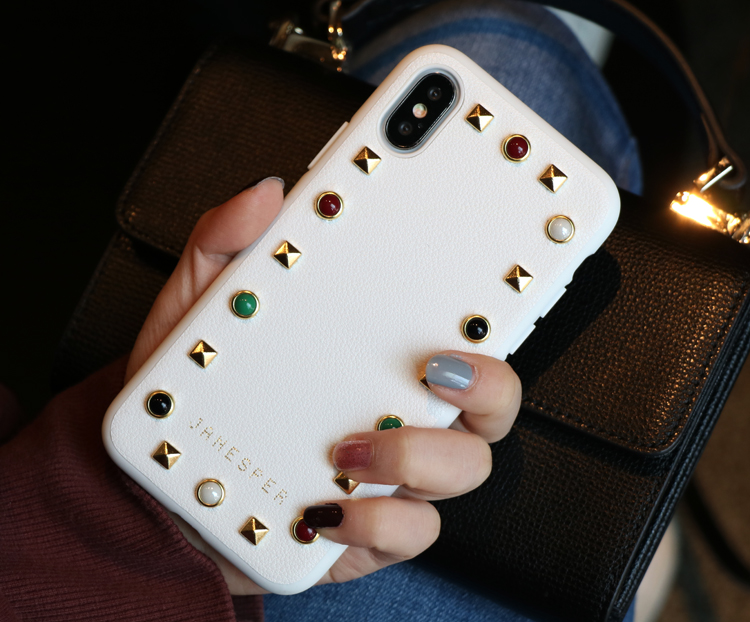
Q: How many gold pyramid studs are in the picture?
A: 10